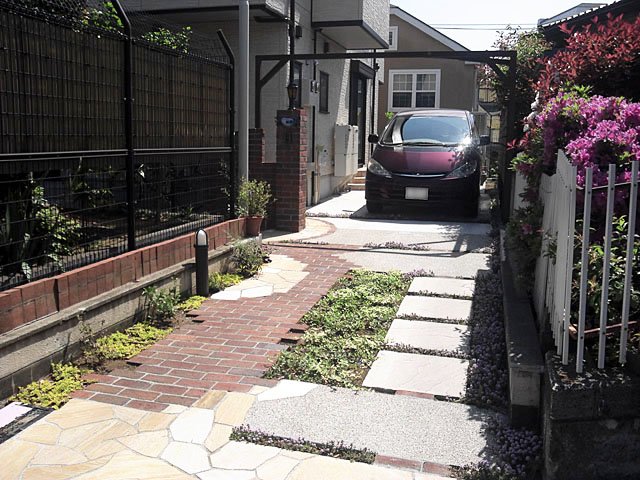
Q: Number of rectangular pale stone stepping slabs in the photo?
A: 4